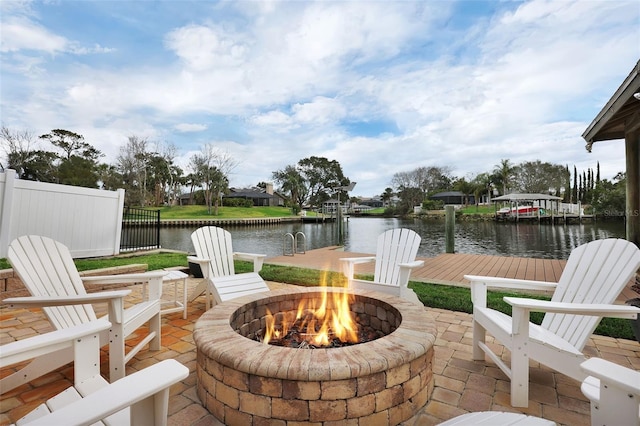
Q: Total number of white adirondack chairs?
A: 6